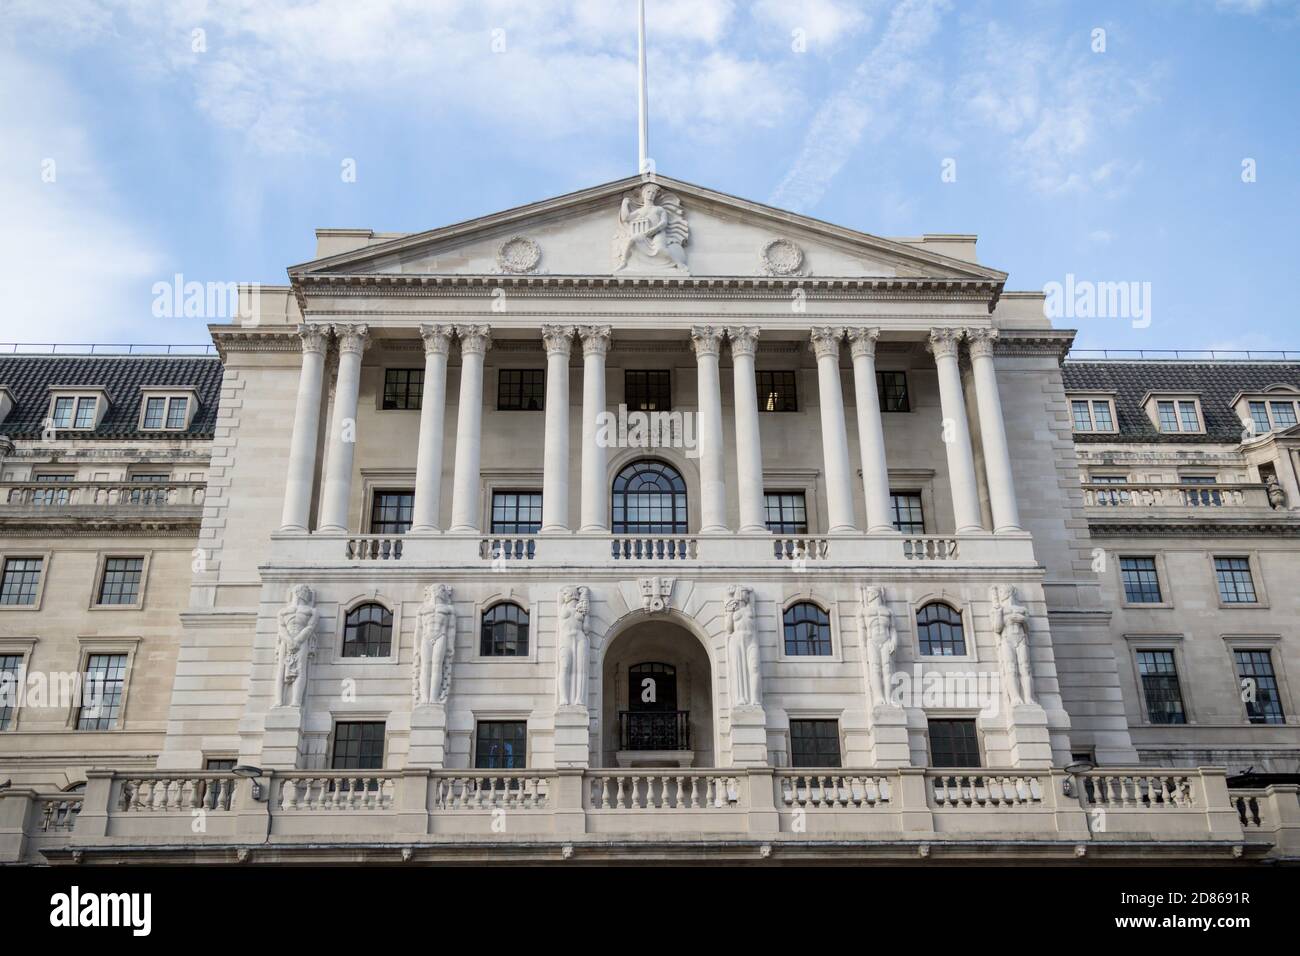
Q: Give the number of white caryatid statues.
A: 6